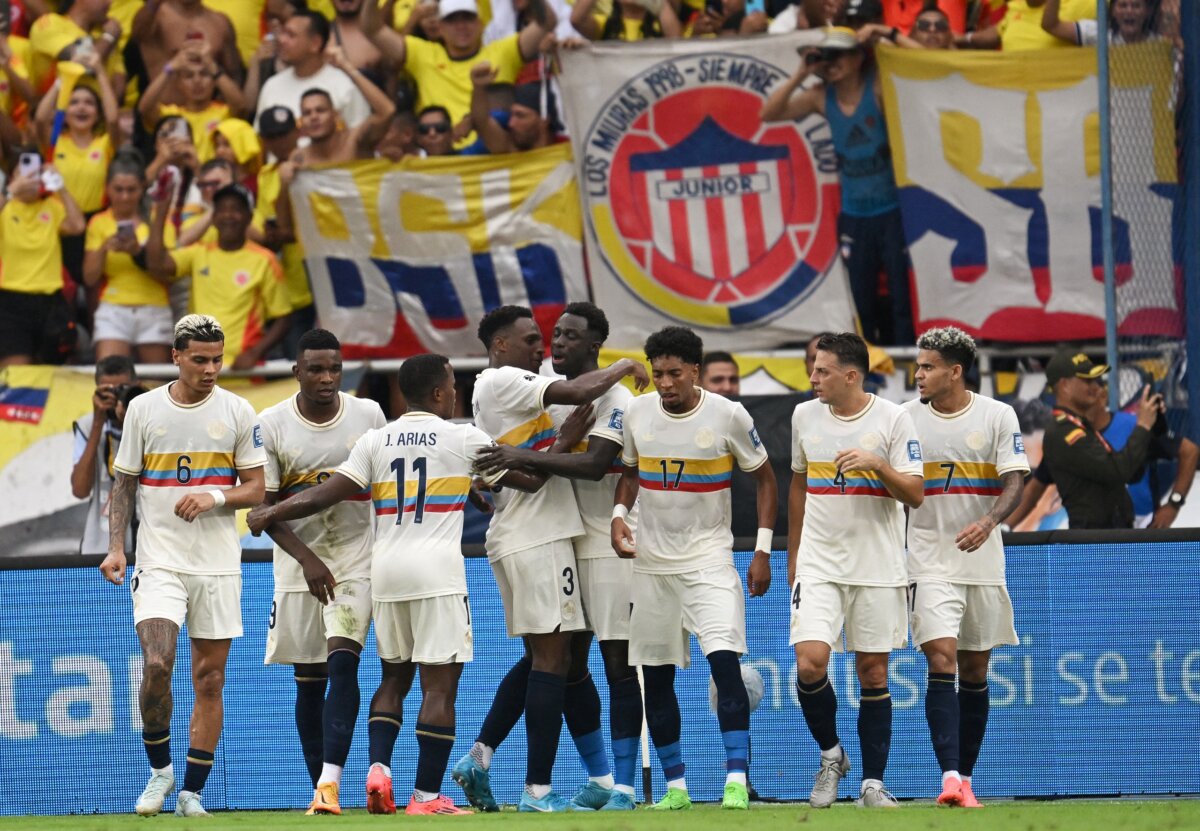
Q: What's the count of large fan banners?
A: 3